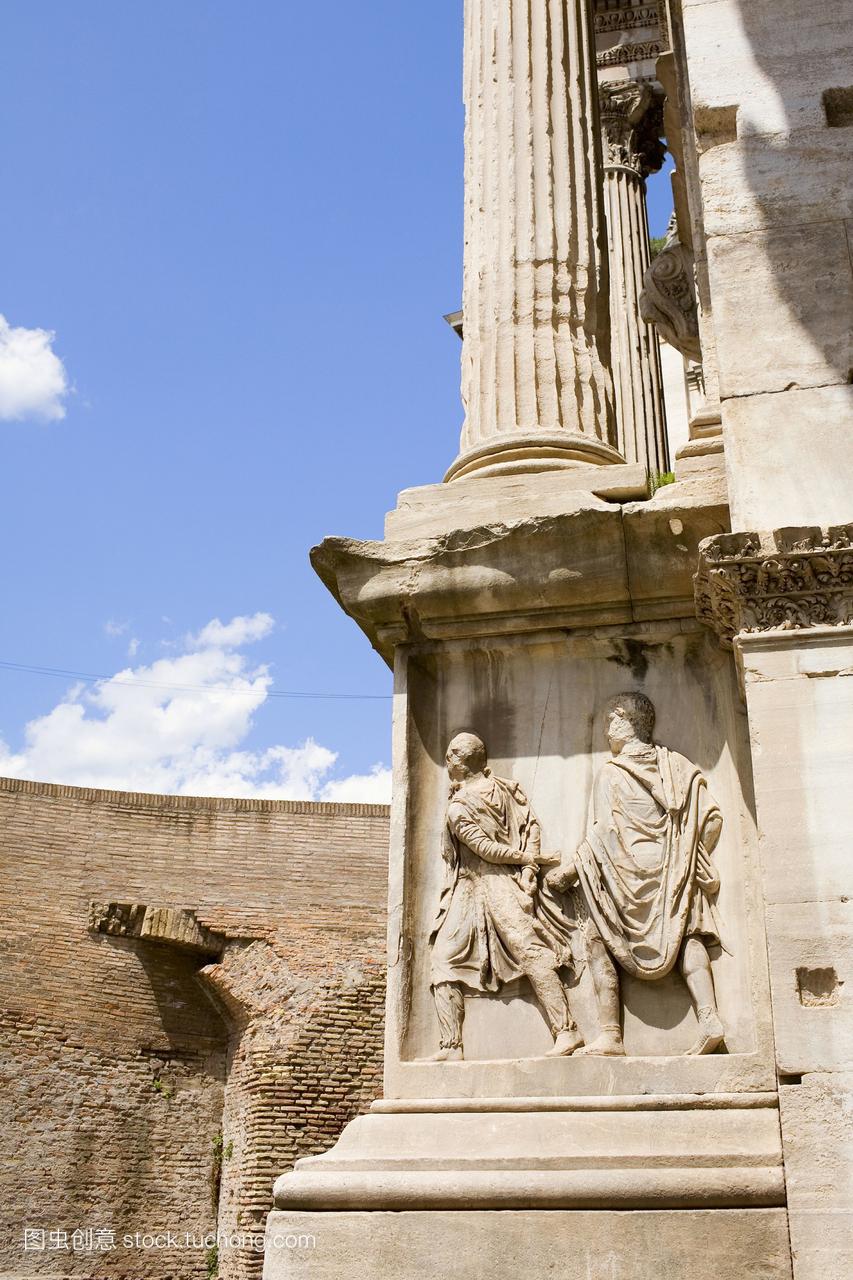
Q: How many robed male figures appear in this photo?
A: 2